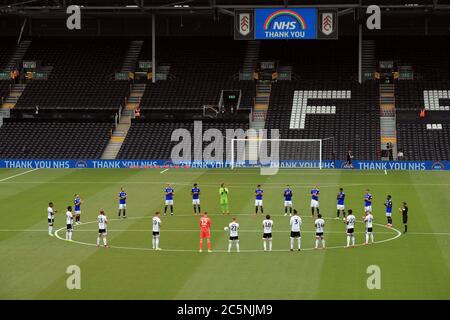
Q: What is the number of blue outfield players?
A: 10